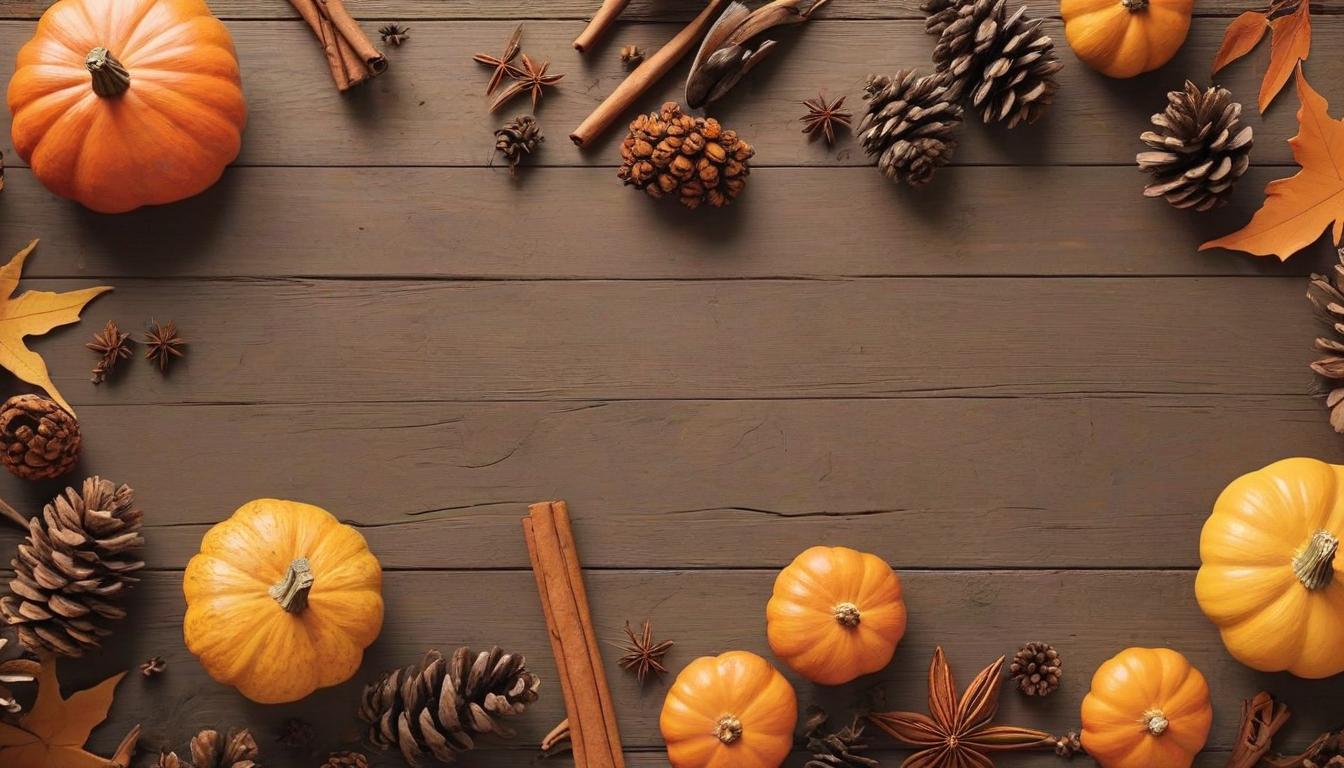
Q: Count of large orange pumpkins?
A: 1